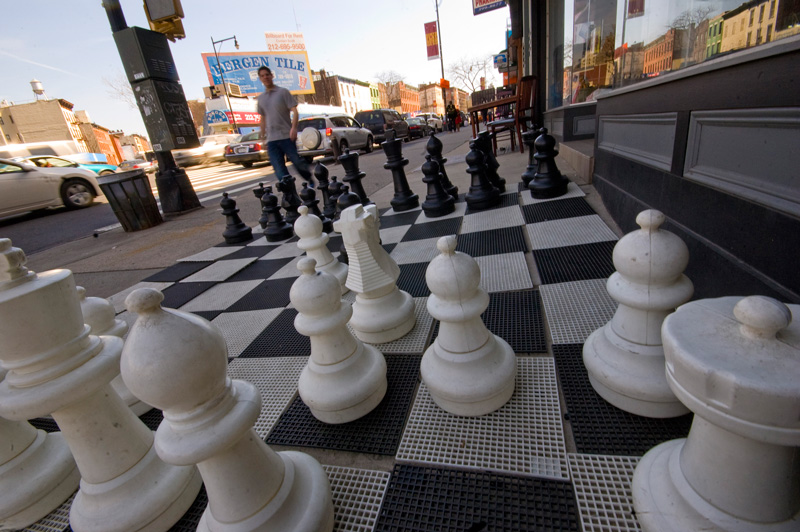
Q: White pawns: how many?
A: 5